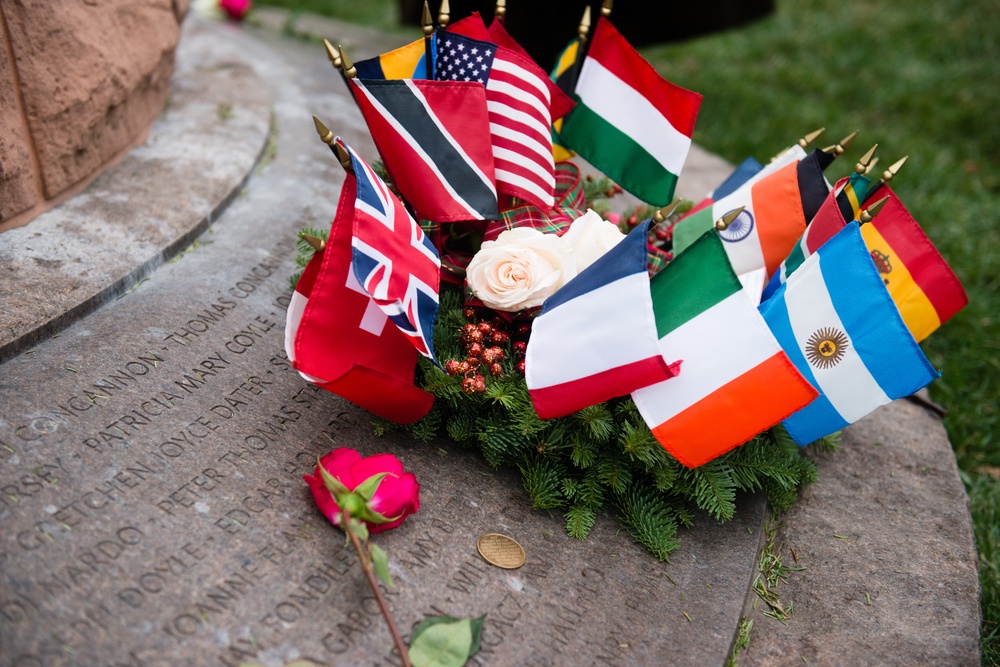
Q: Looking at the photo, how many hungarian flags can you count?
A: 1